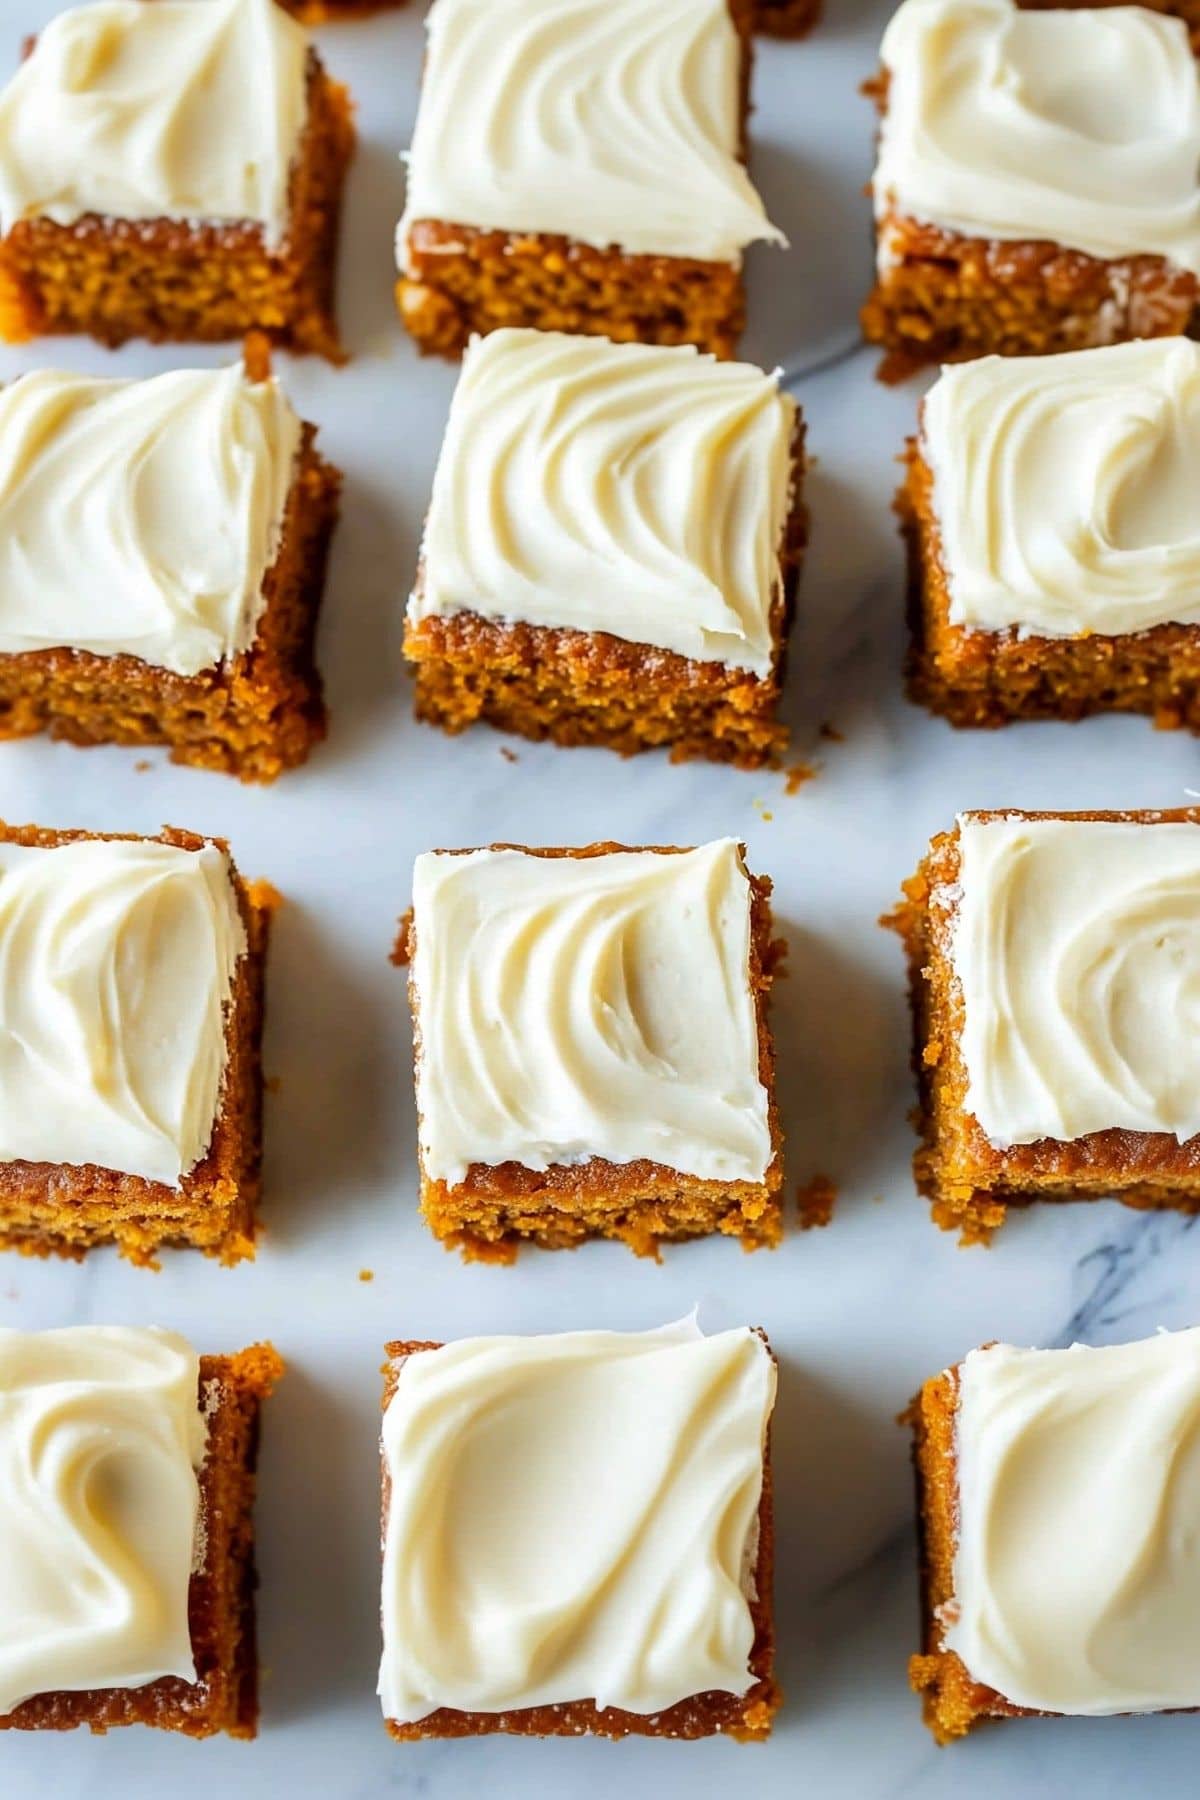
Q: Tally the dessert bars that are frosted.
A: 12